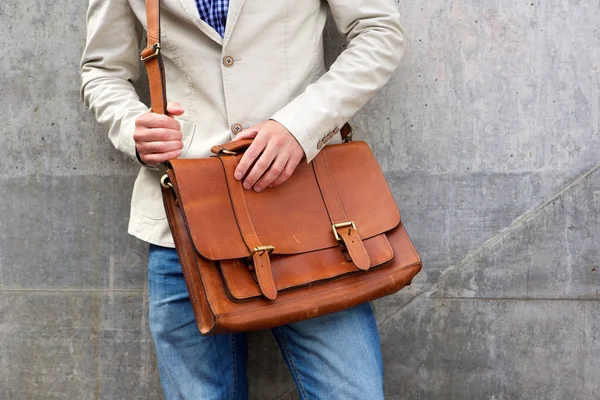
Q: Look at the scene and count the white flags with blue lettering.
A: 0